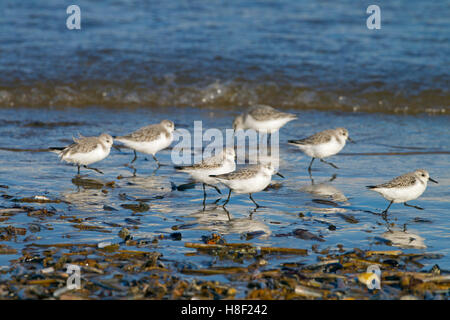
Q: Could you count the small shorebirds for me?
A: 7